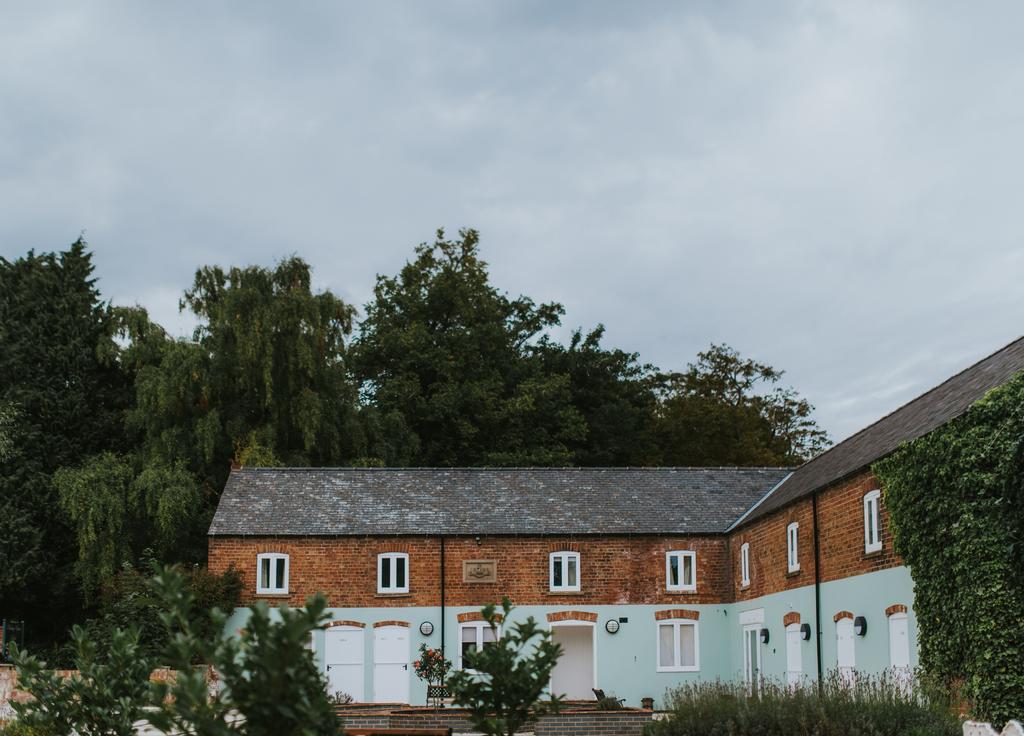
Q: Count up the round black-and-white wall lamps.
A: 5